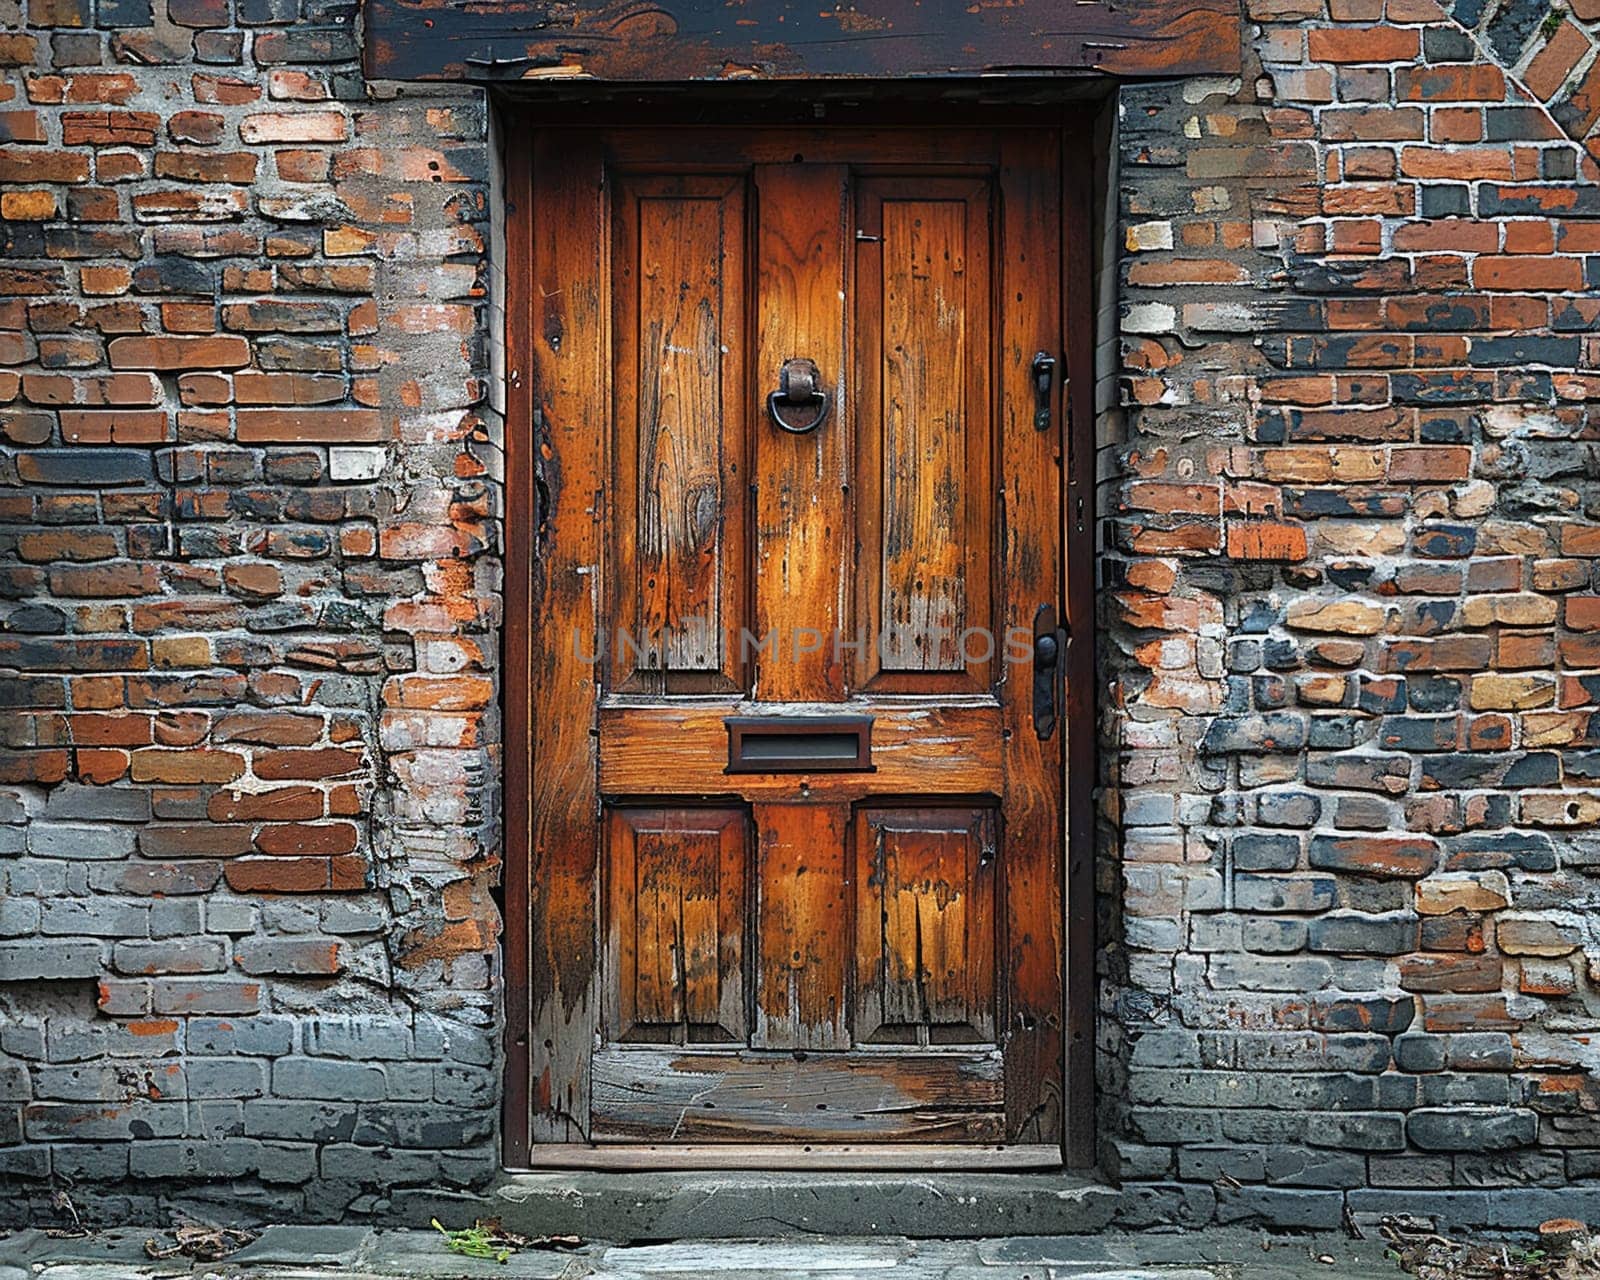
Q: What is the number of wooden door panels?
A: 4